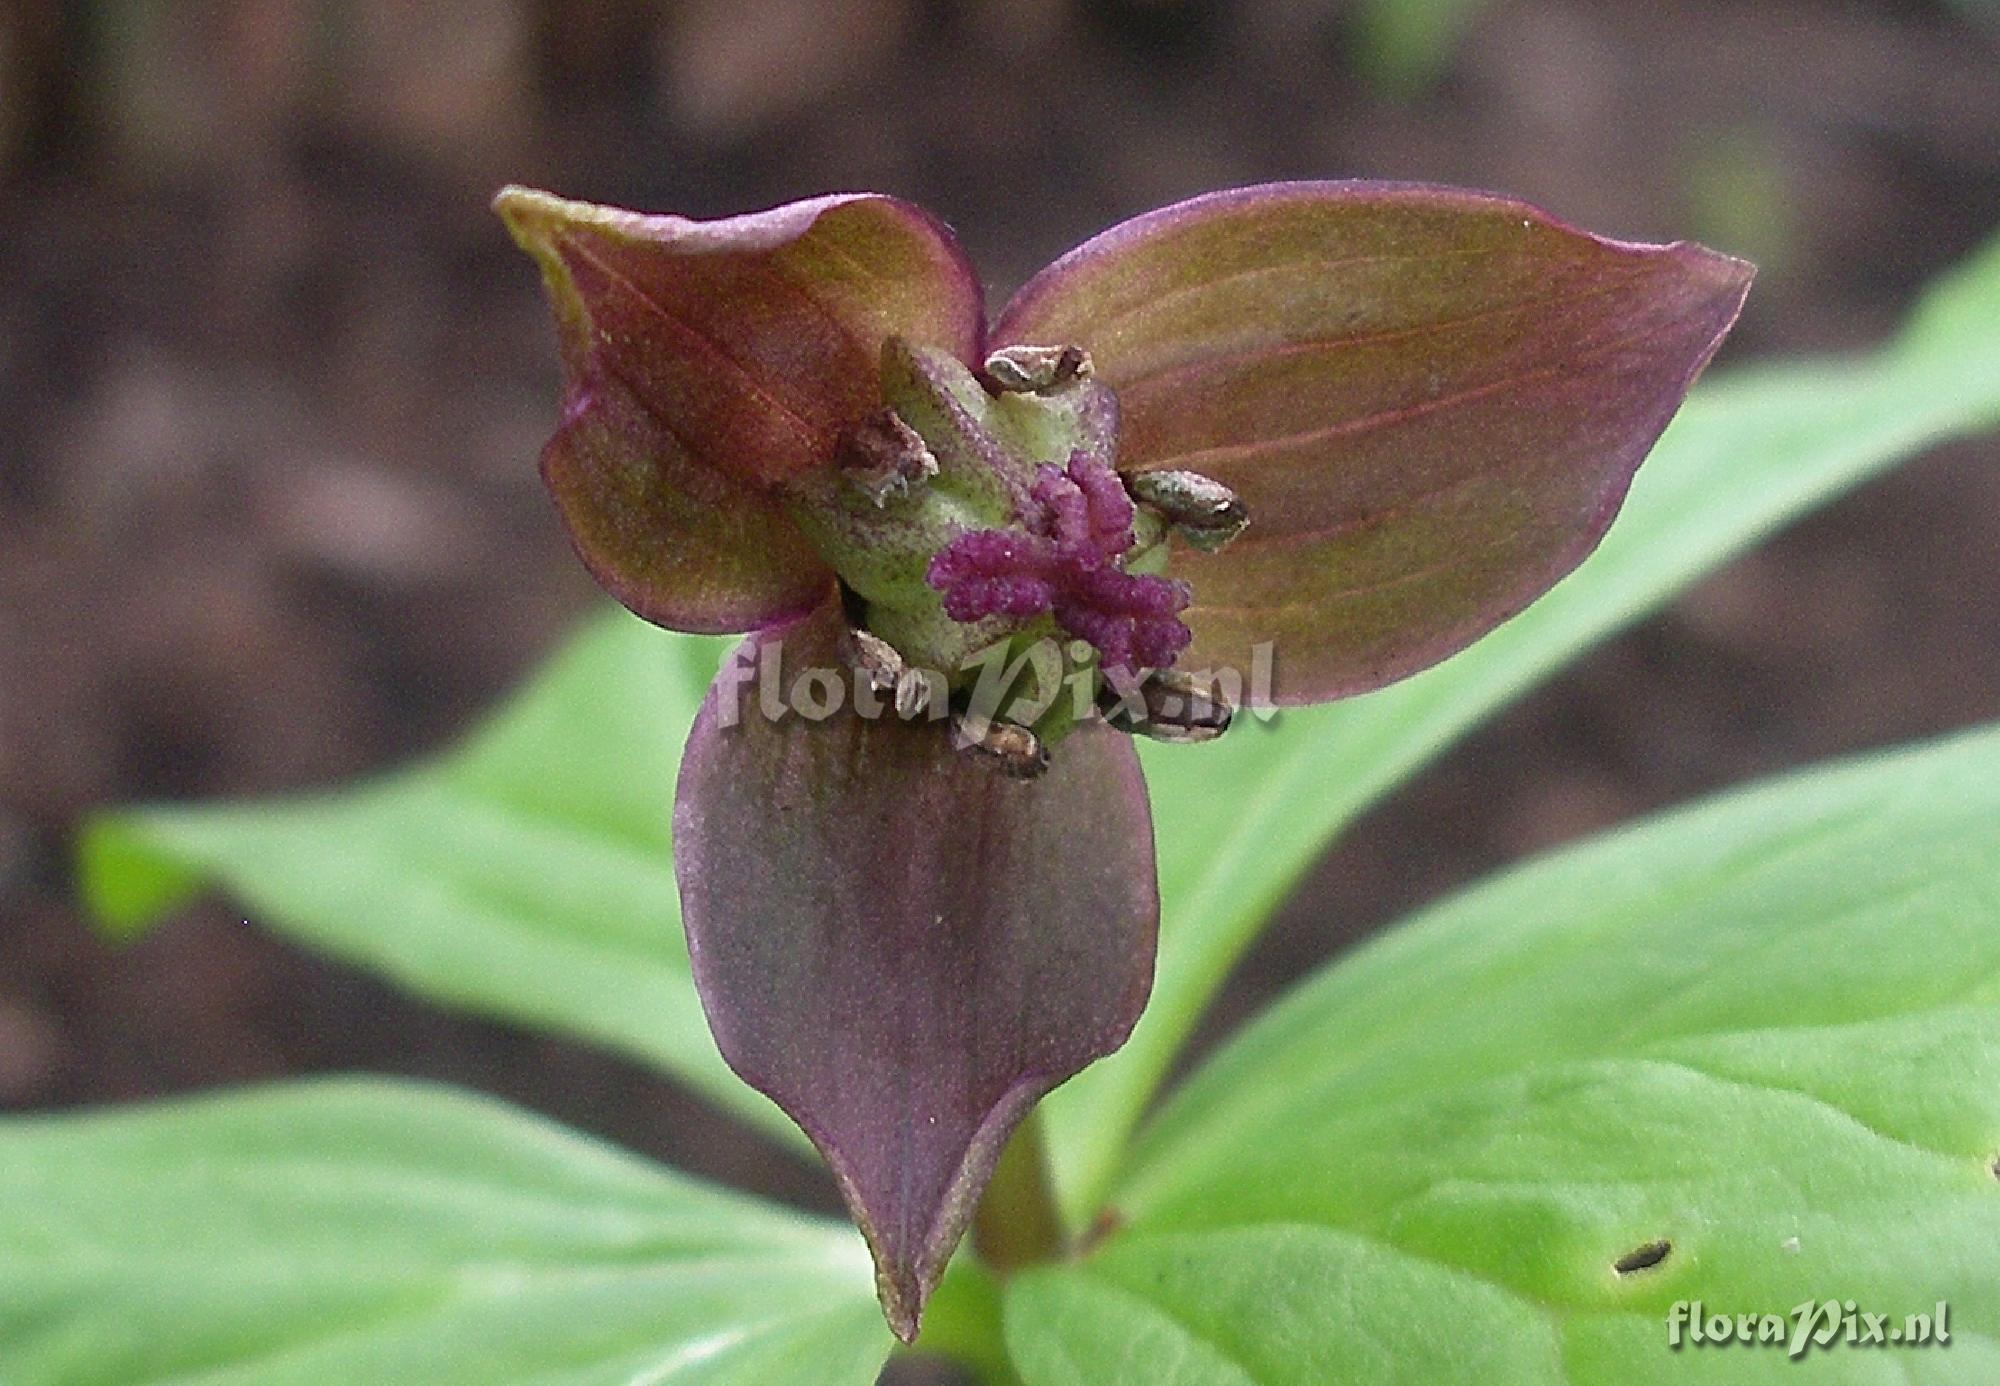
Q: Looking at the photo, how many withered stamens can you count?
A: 6